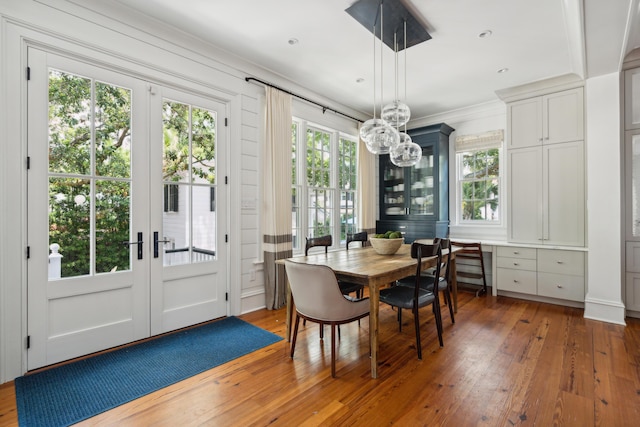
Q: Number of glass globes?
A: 5